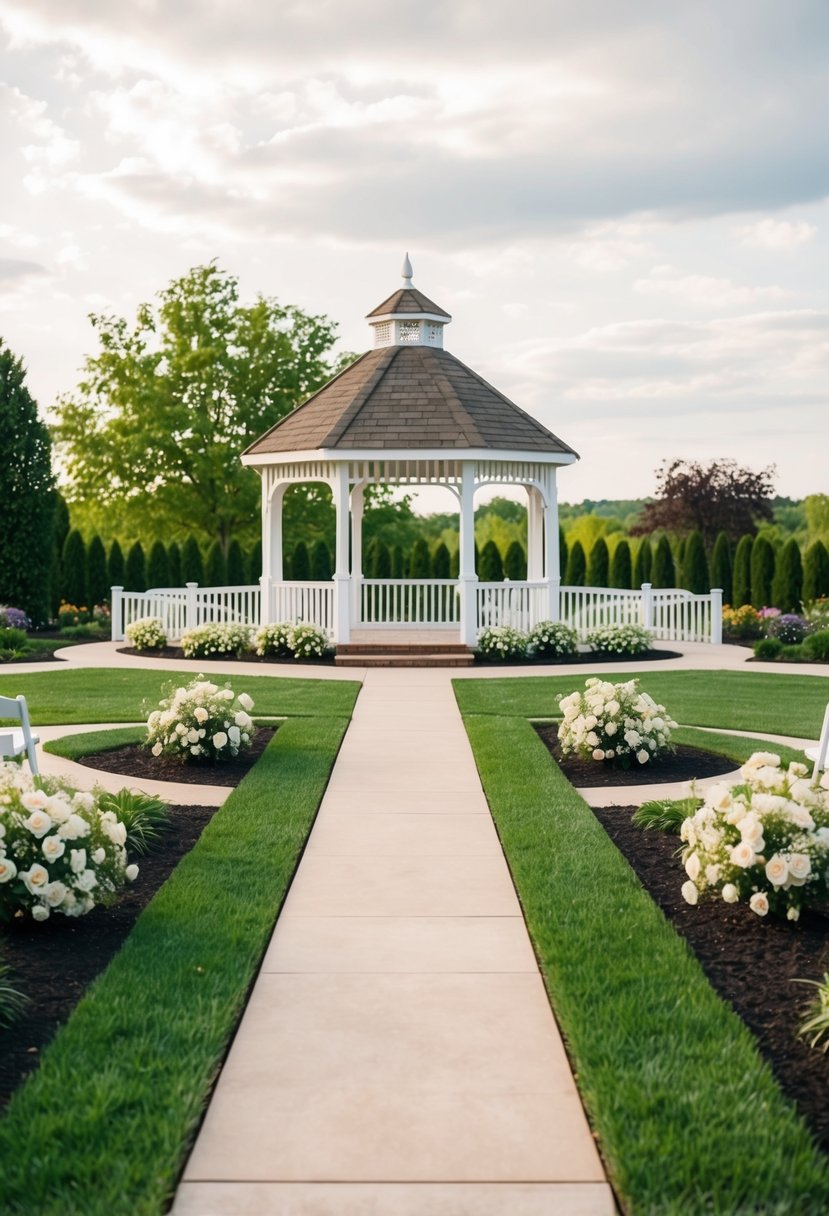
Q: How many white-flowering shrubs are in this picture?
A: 11